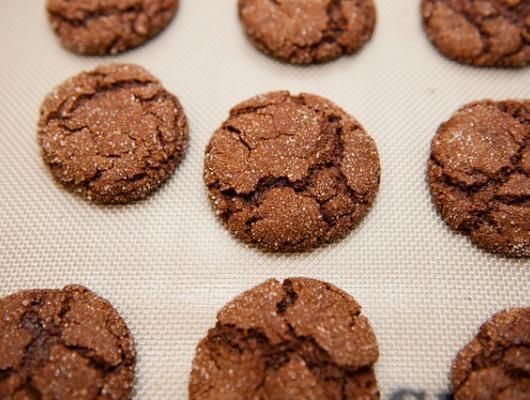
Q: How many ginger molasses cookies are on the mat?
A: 9